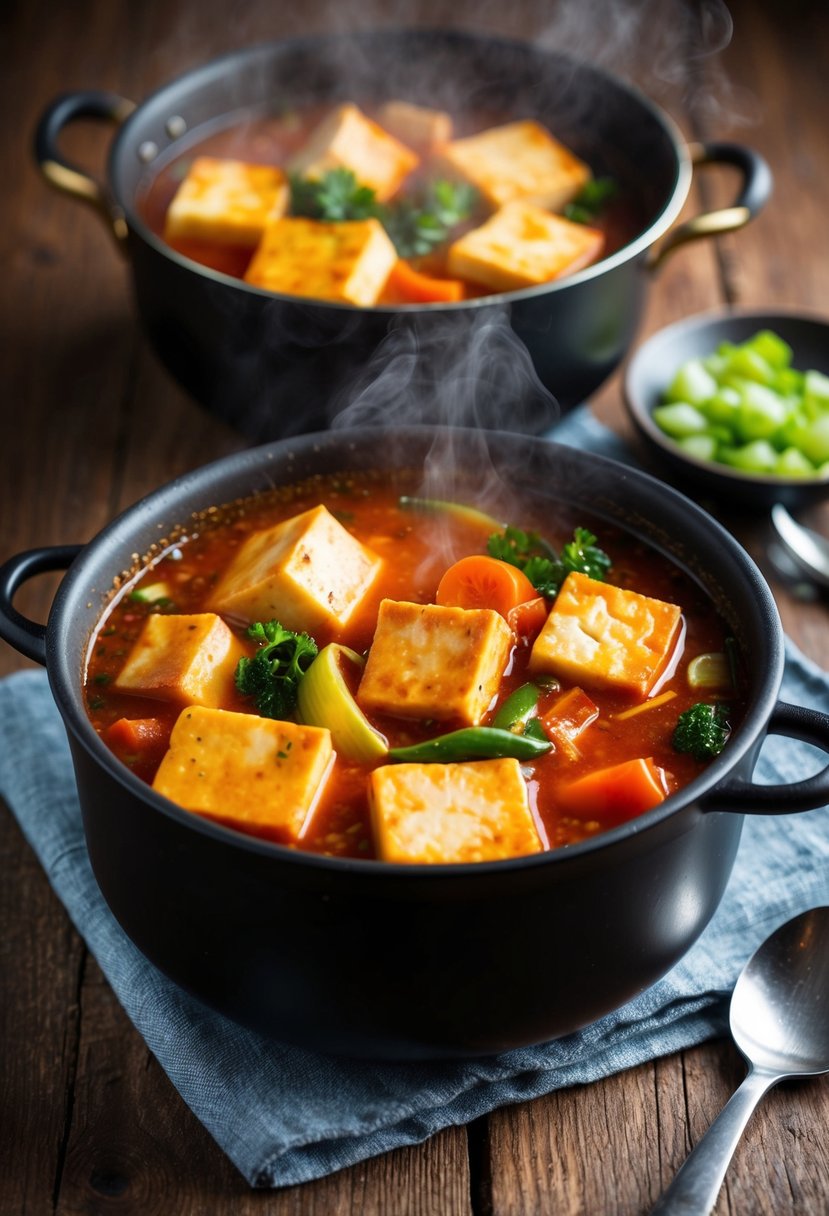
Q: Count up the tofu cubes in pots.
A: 12